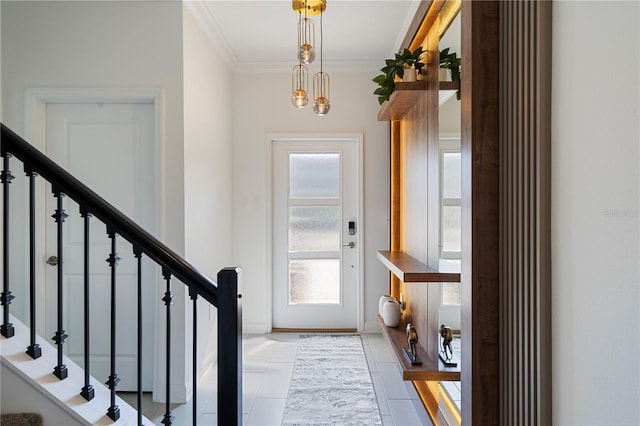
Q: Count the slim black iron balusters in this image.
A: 8